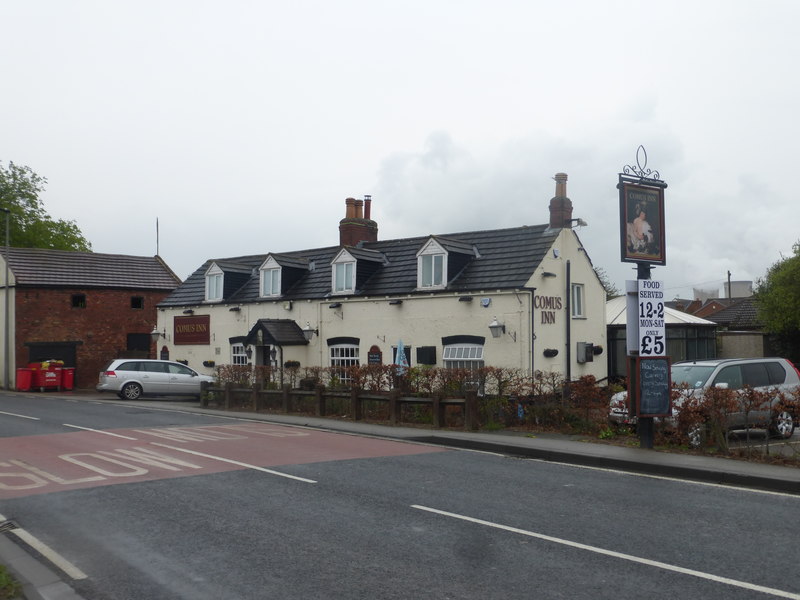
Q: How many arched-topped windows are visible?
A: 3